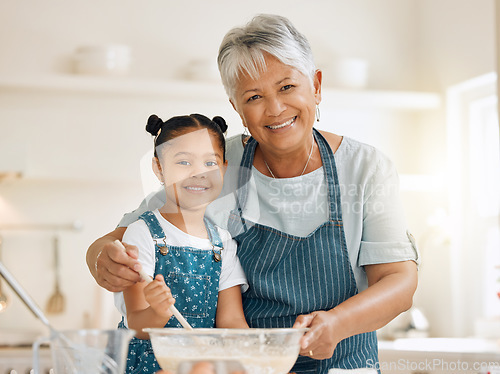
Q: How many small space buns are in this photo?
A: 2